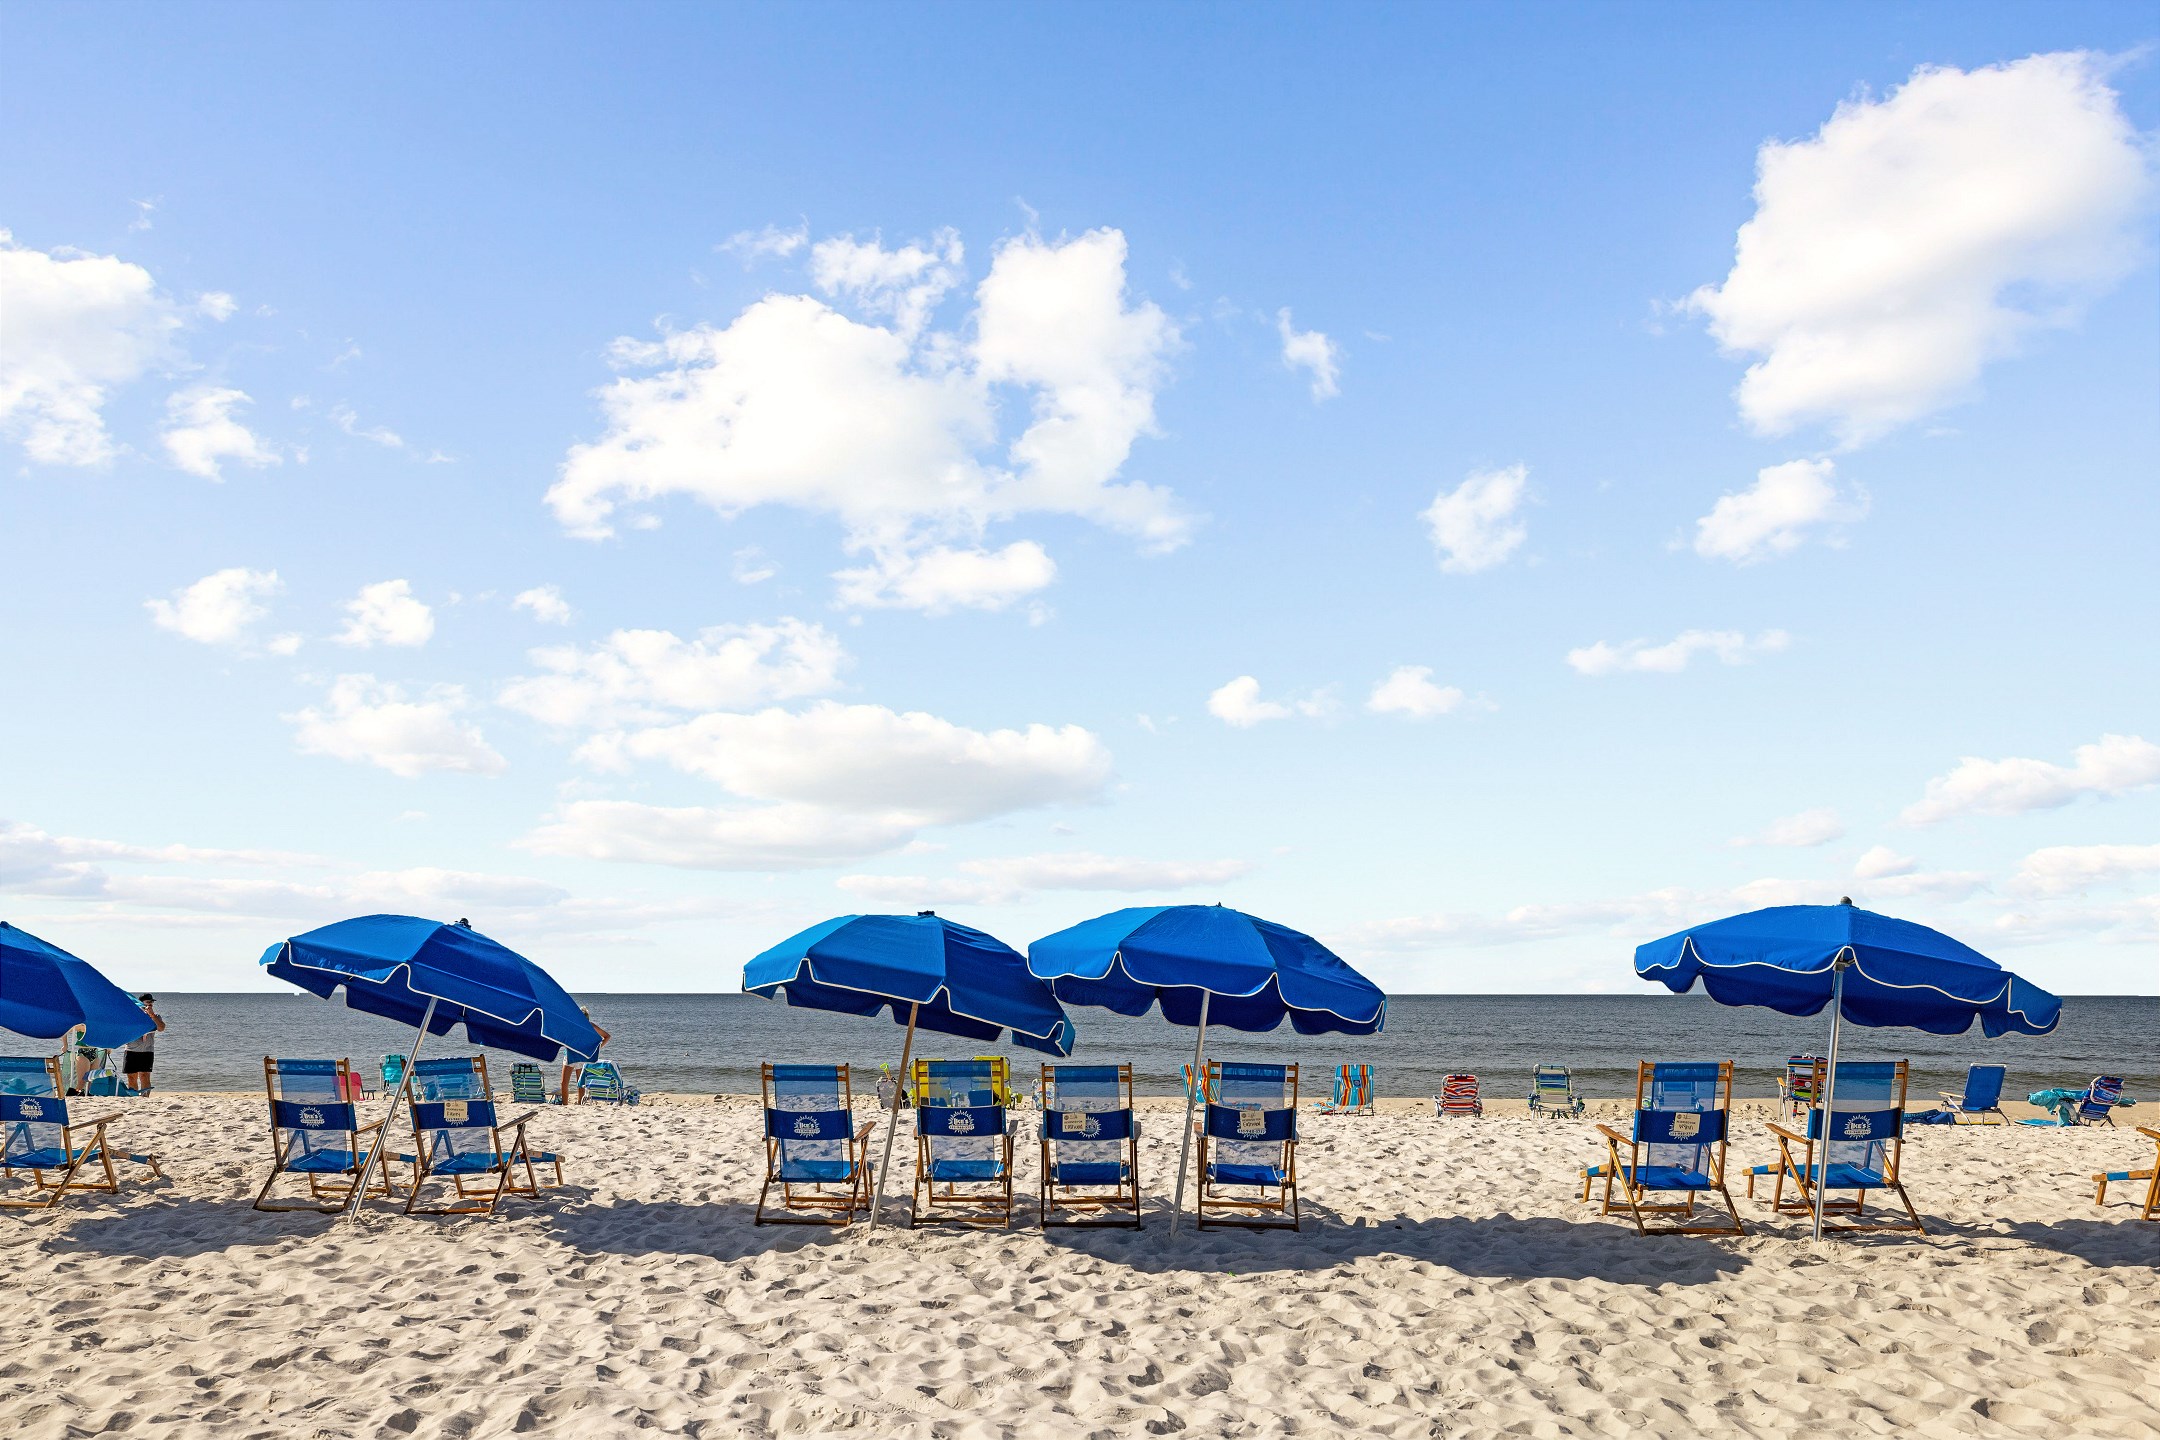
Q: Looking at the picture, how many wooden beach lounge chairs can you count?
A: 10